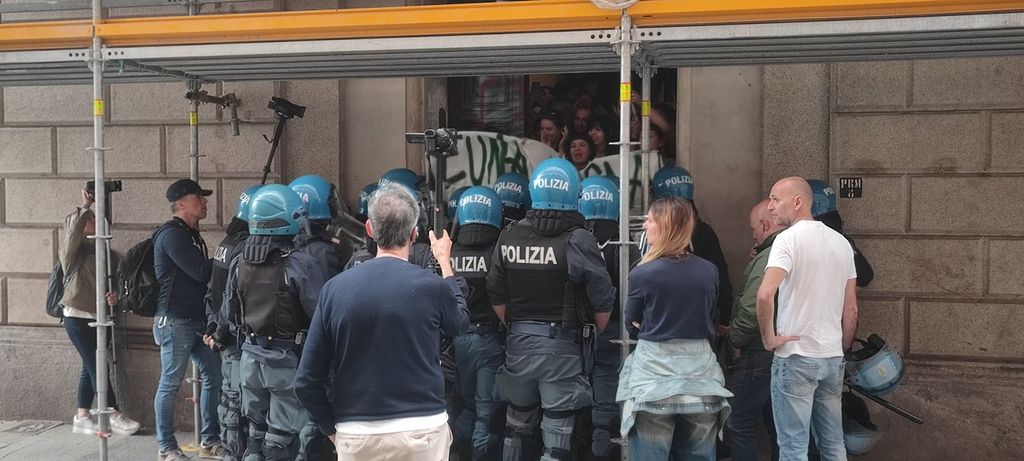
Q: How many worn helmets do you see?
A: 12